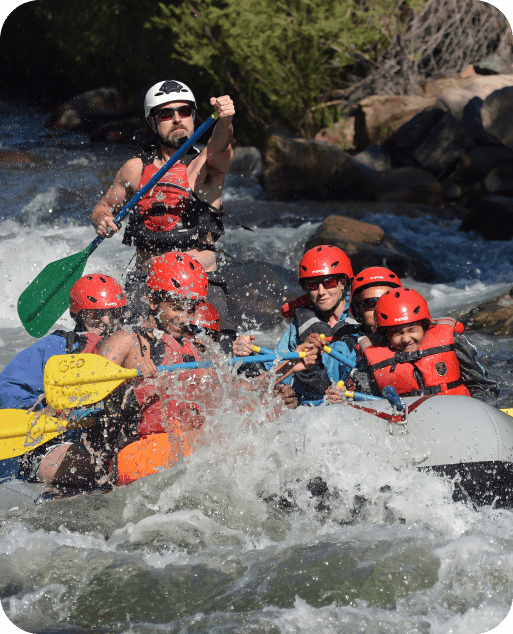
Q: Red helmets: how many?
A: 6